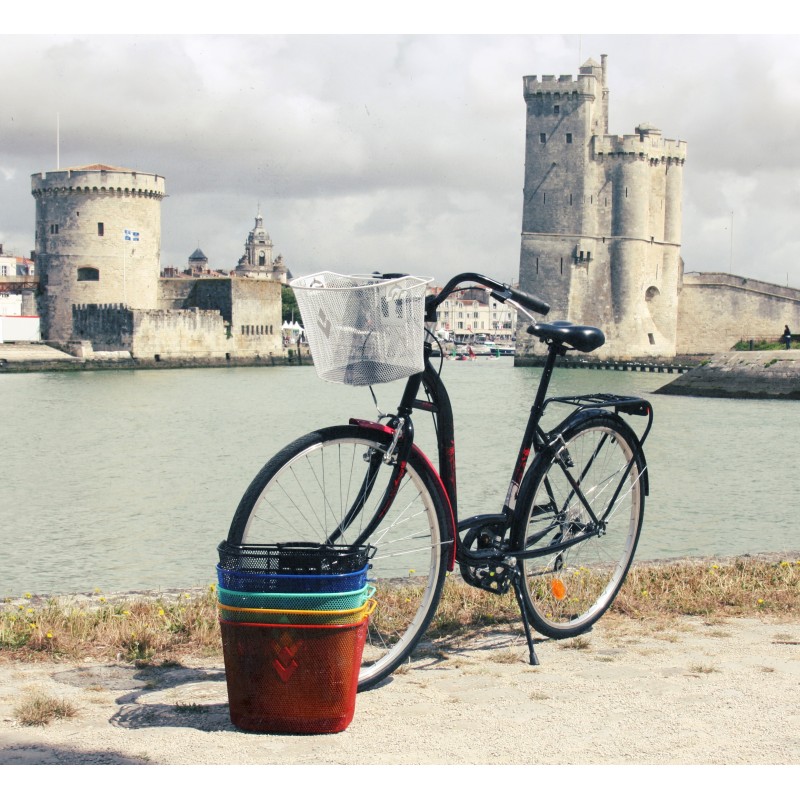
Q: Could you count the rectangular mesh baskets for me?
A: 6